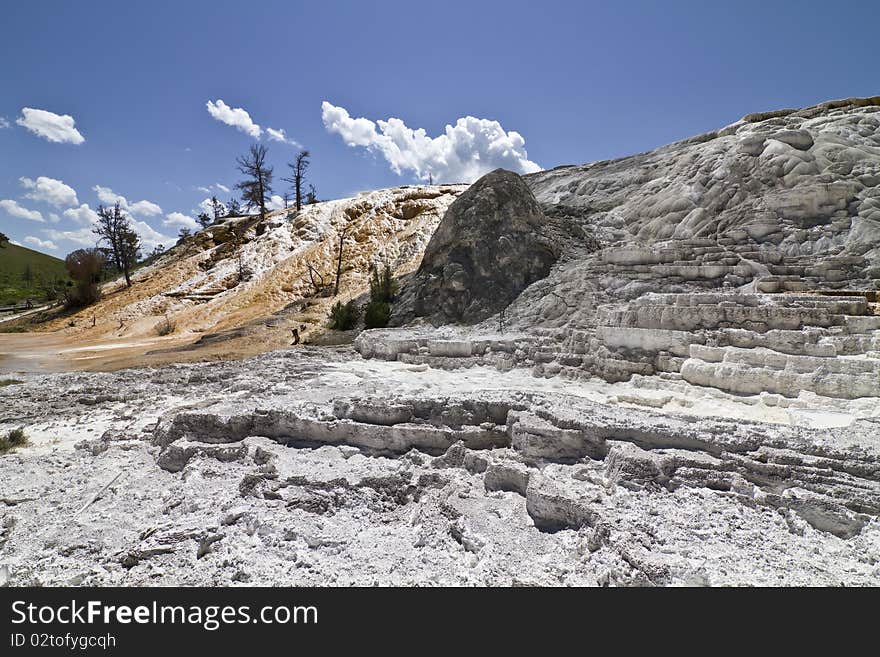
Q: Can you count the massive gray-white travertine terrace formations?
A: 1